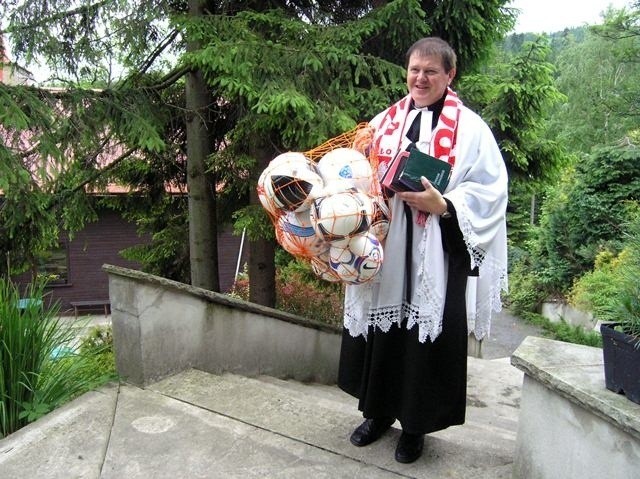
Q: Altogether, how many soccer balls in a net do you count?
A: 7